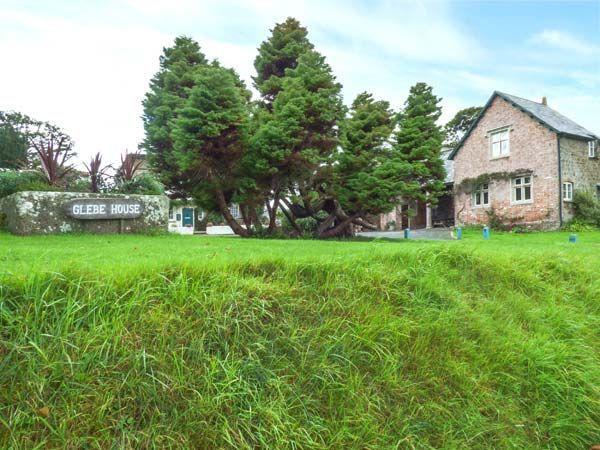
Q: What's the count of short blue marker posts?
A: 4